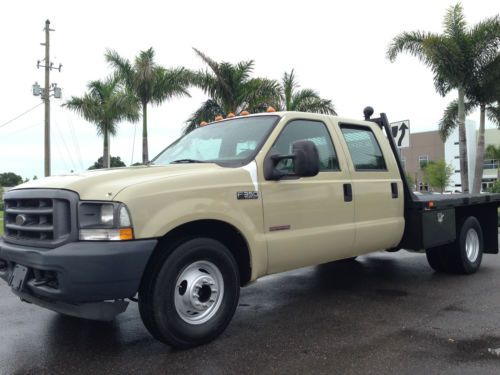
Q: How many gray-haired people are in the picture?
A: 0